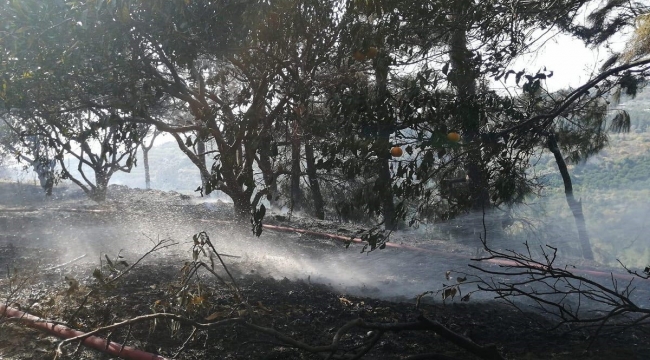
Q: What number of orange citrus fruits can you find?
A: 4